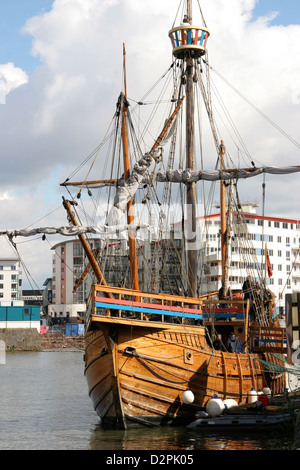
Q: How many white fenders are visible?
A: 6